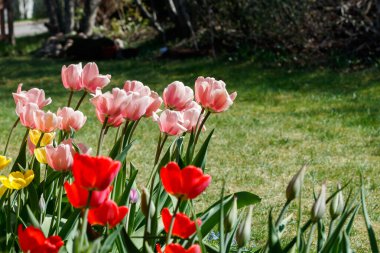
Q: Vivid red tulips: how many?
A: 7